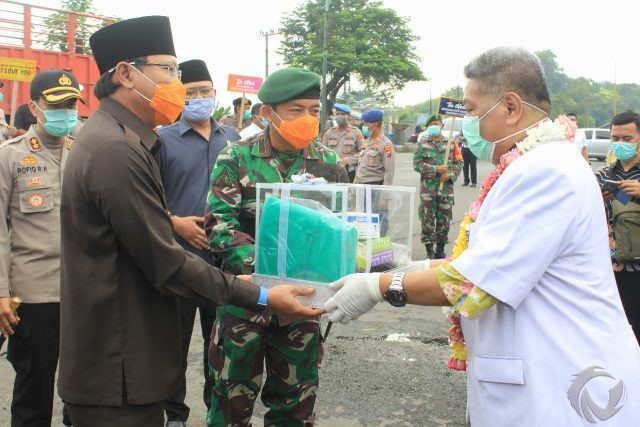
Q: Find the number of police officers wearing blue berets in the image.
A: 2